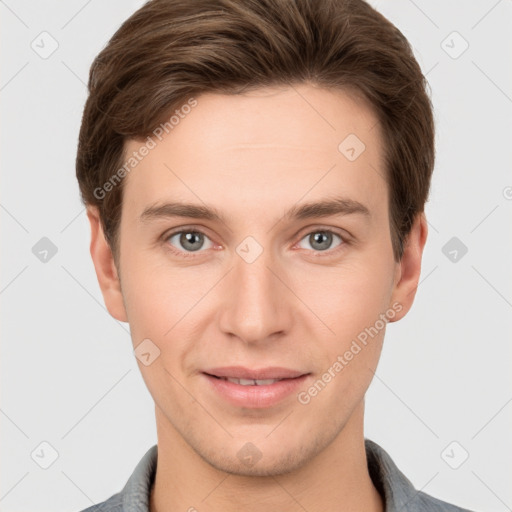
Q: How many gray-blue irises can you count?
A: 2